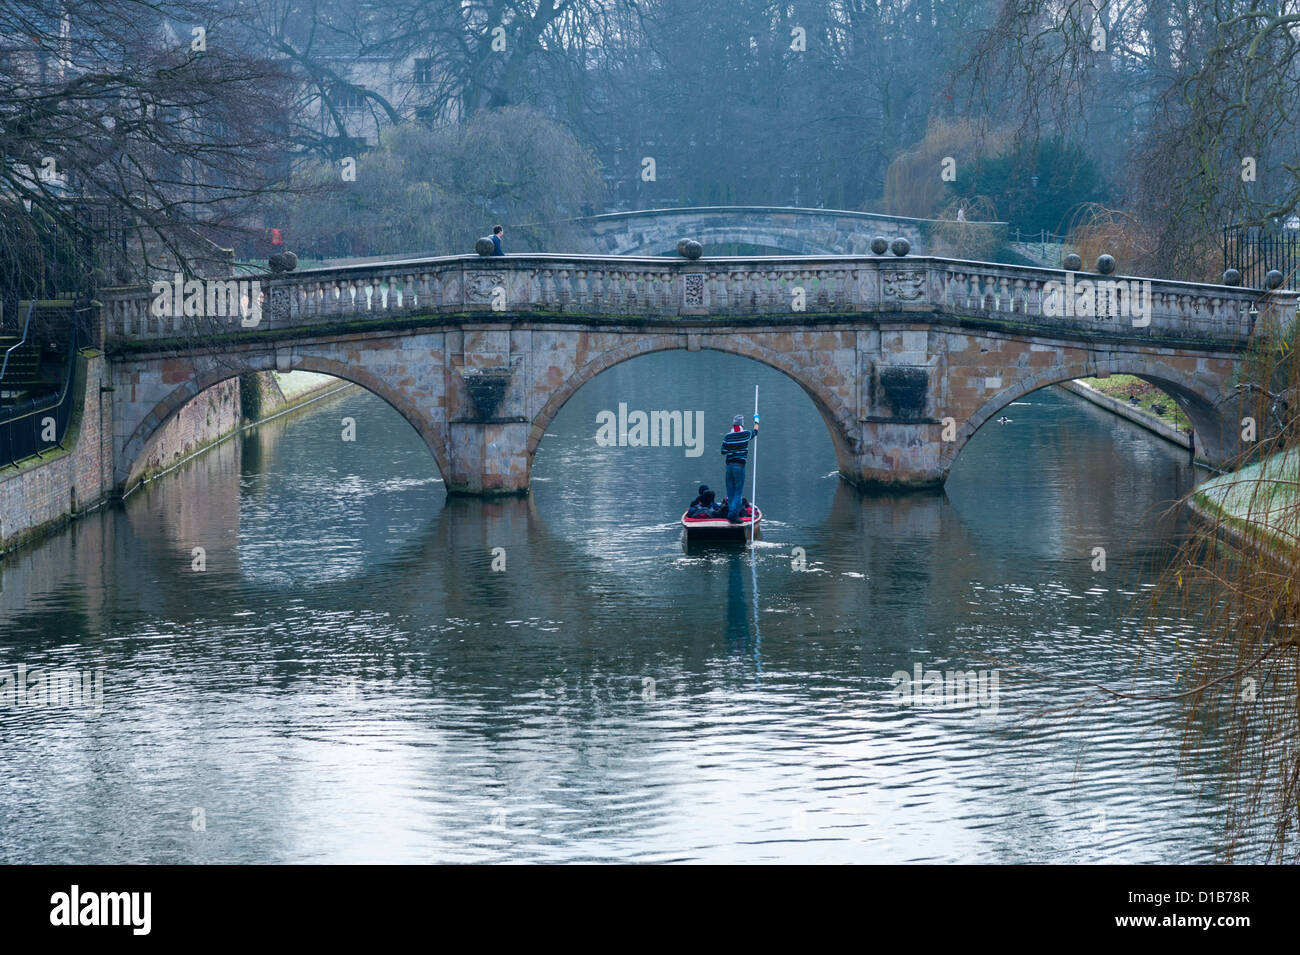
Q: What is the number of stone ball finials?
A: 11